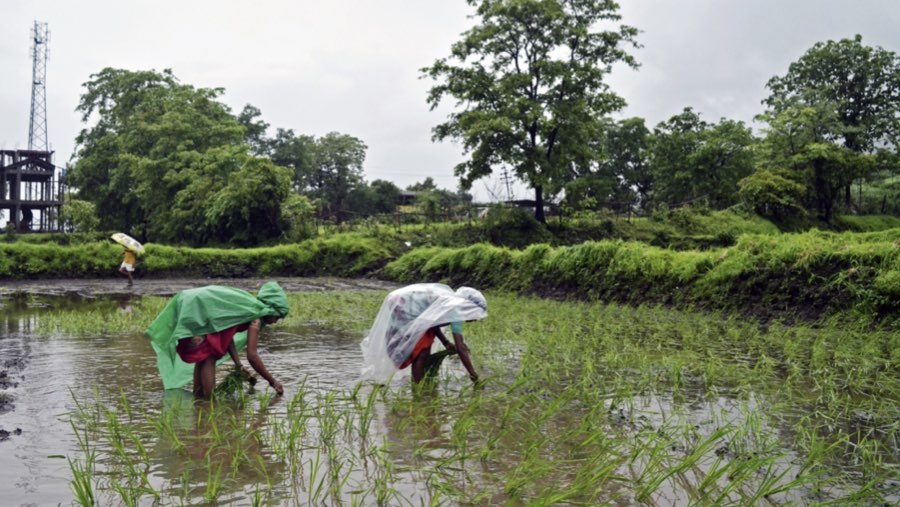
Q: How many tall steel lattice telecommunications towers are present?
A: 1